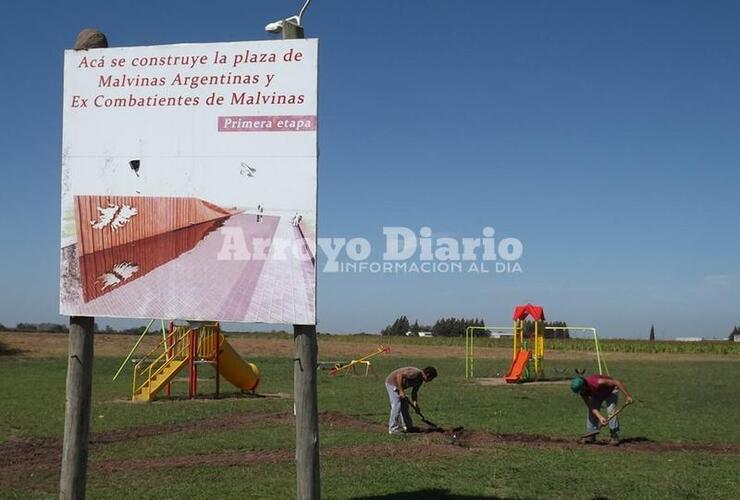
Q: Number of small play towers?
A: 2